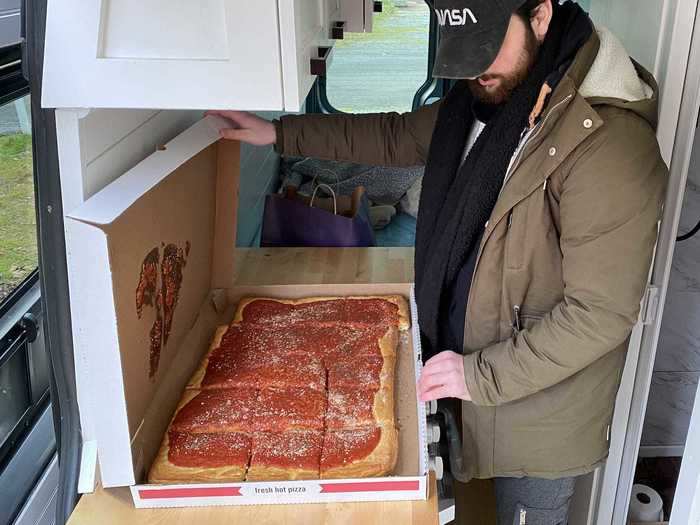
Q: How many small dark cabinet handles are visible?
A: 3